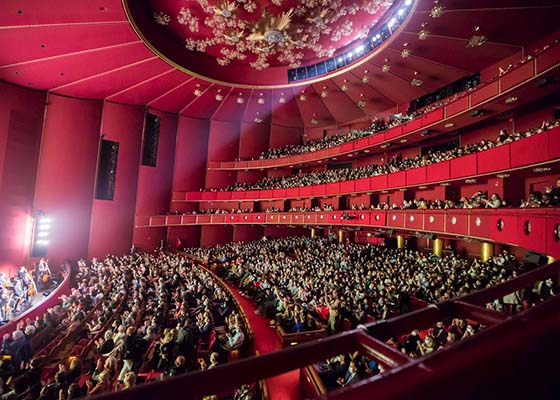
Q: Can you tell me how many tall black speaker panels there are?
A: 2